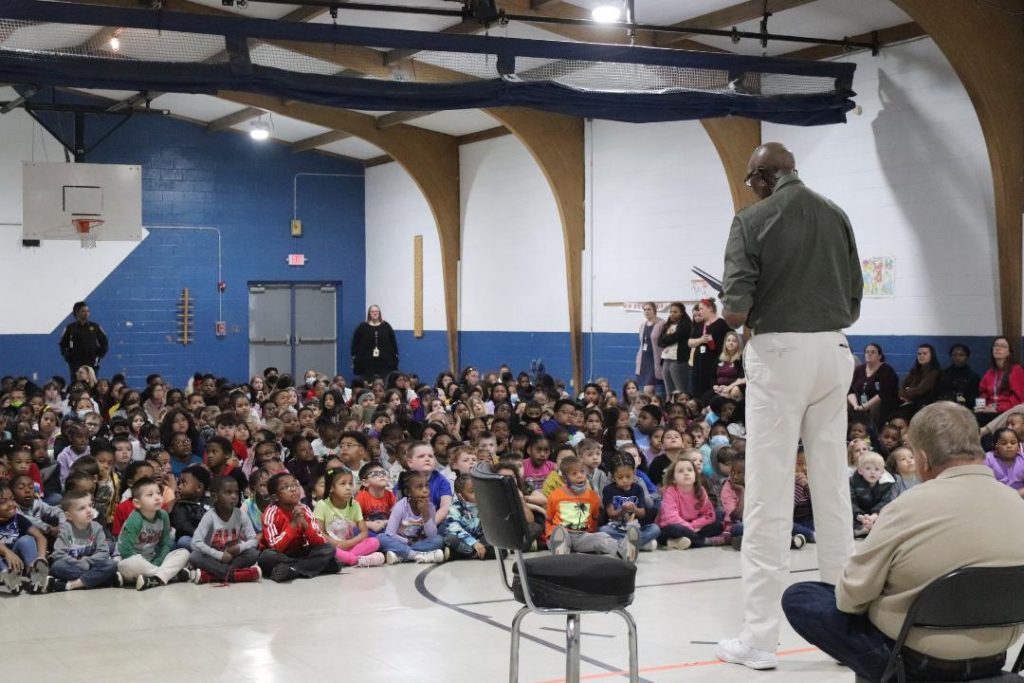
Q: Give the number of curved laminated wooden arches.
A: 4